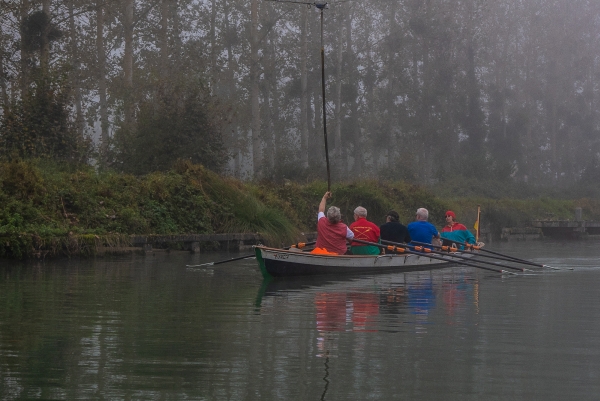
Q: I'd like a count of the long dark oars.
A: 5